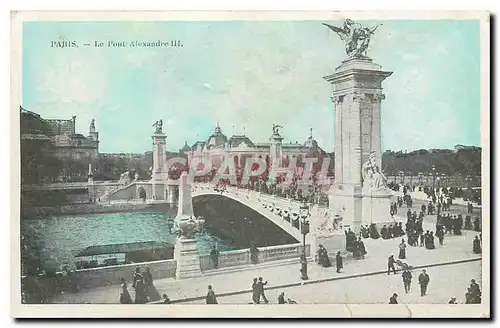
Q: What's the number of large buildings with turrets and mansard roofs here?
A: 1